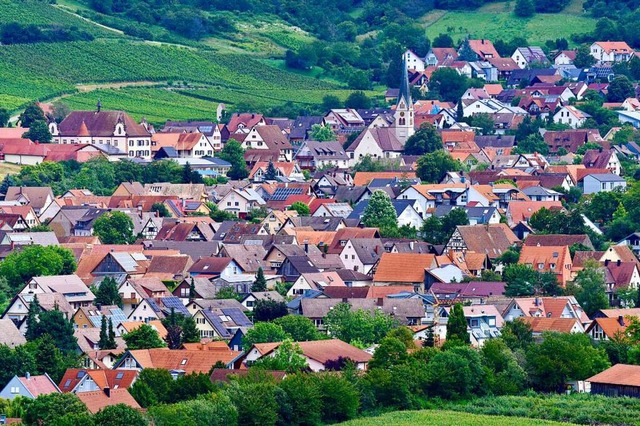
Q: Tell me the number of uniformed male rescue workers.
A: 0